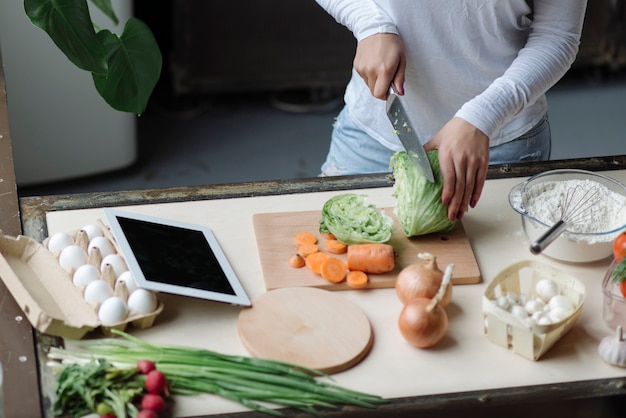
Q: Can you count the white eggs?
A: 10